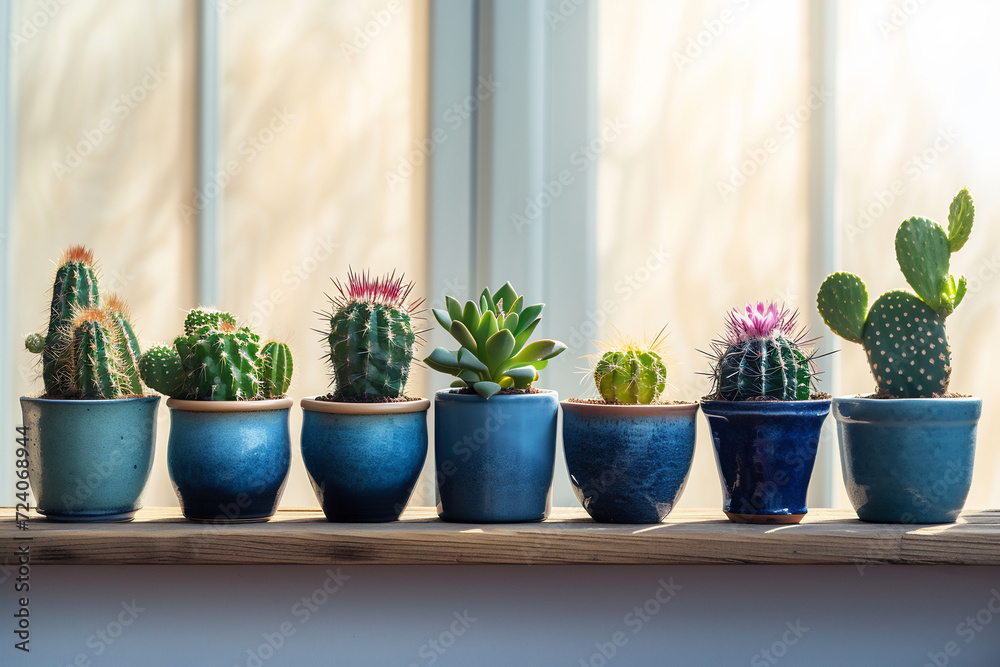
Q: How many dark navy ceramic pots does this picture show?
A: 1